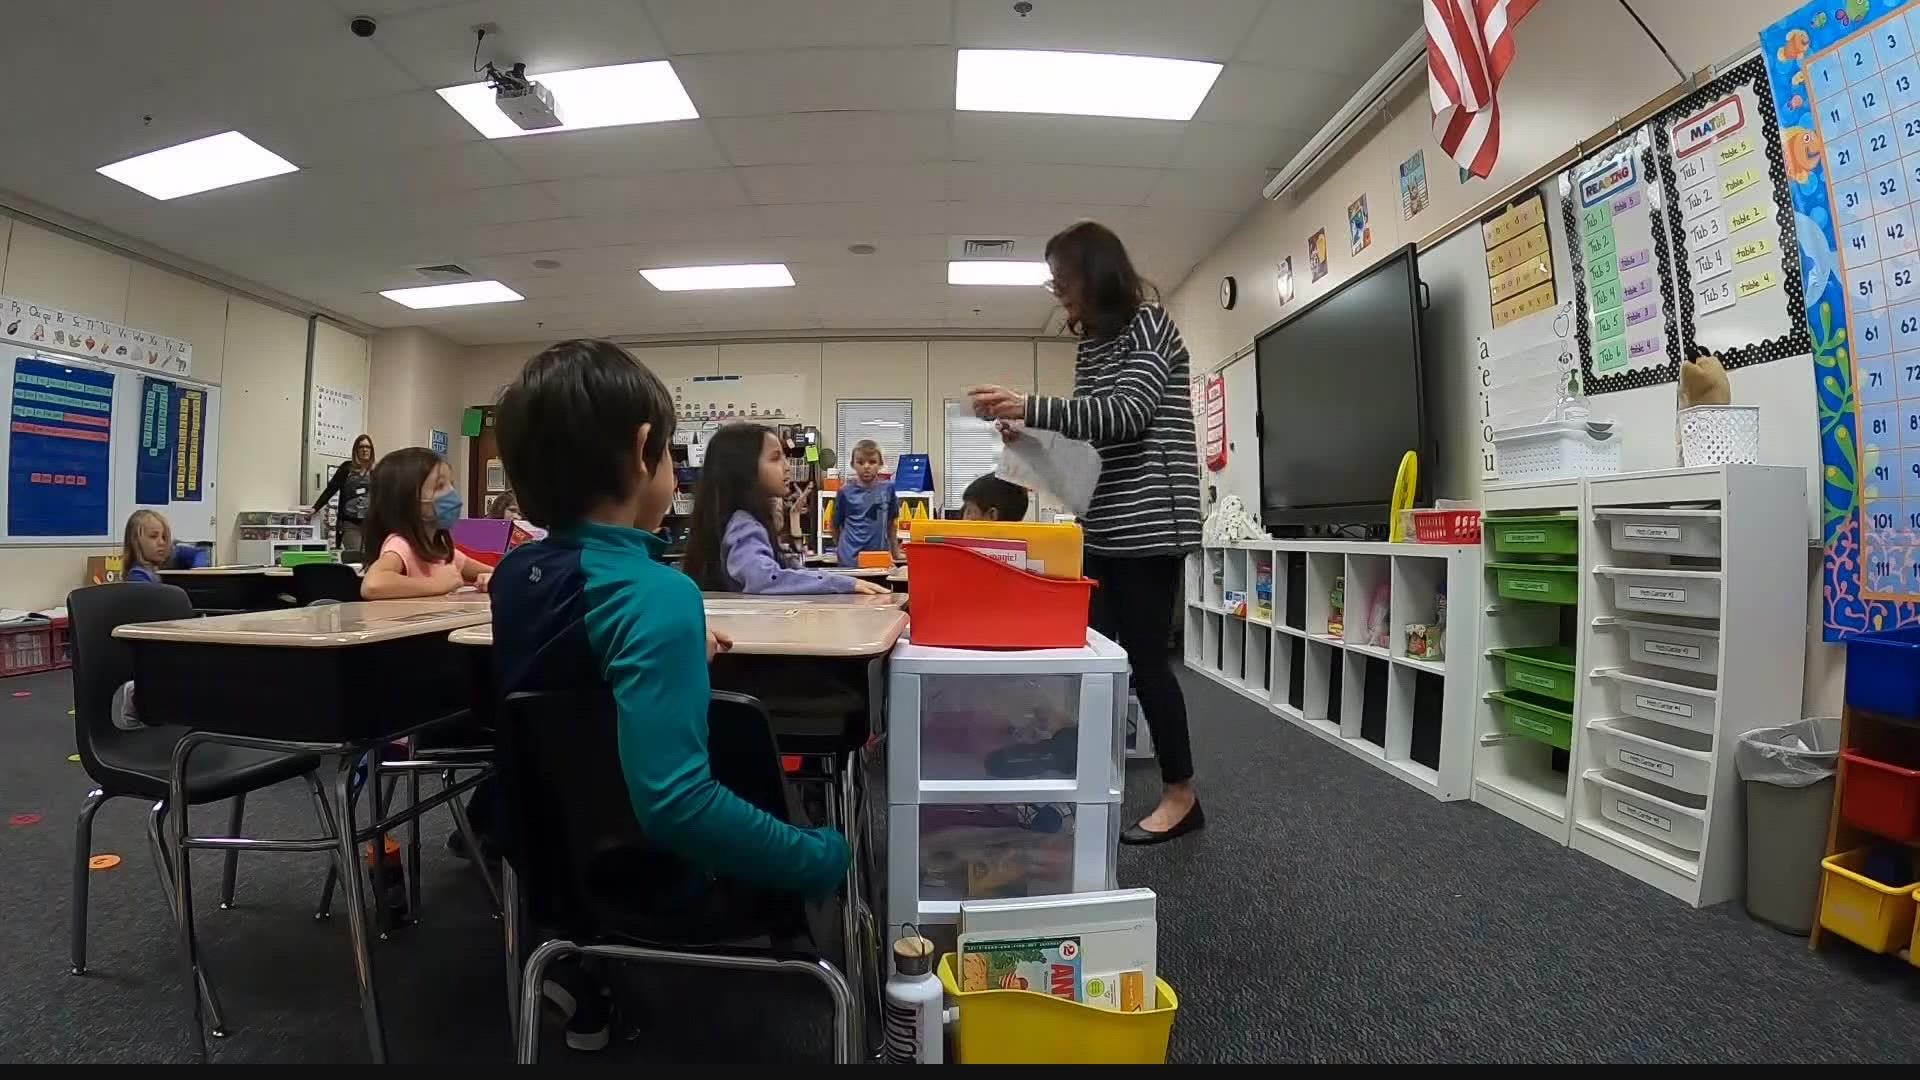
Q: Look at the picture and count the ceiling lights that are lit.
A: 6